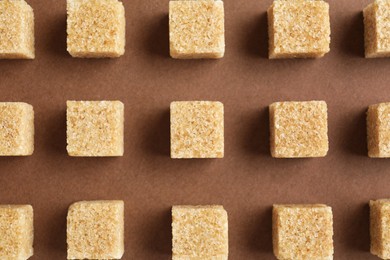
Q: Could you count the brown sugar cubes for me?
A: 15